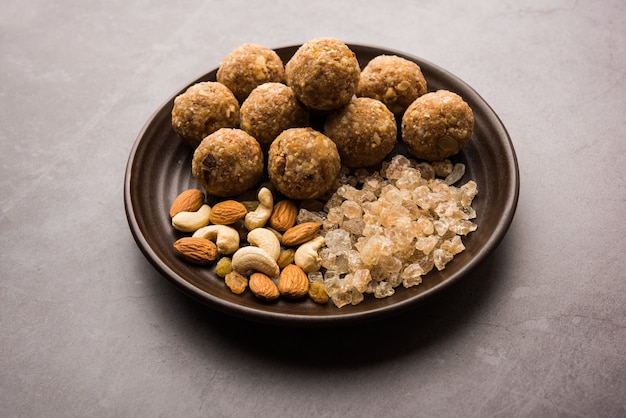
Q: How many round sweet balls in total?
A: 9